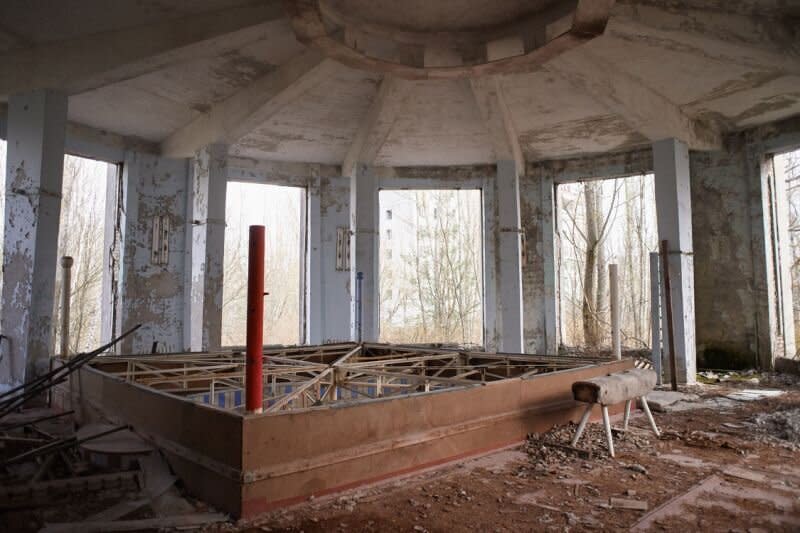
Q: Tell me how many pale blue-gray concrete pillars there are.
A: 5